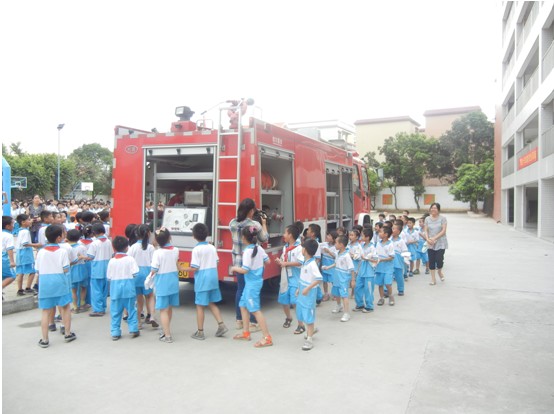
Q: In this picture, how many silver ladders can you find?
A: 1